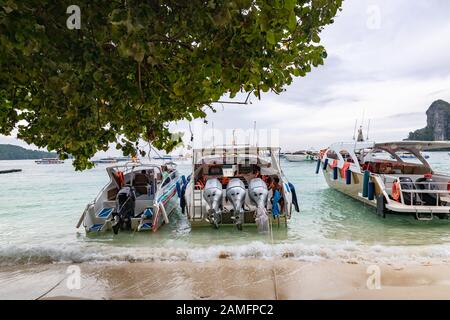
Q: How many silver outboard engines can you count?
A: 3